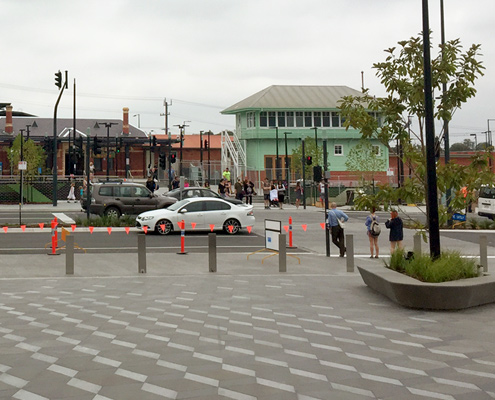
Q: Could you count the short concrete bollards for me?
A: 7